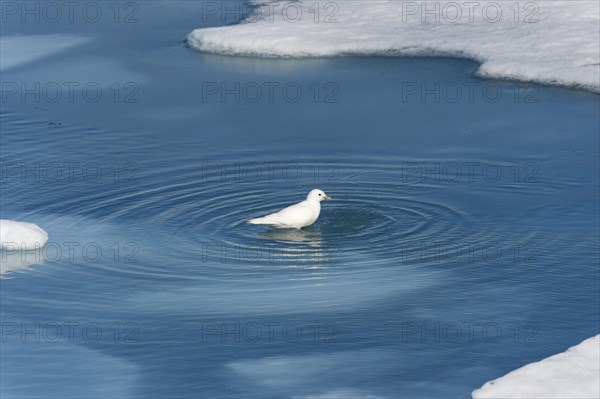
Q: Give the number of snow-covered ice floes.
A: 3